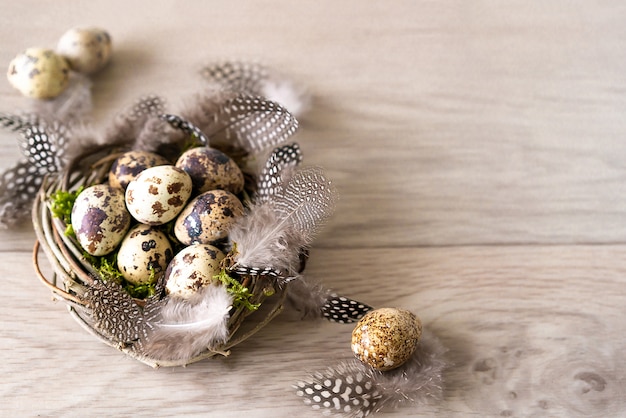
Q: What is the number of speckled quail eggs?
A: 10